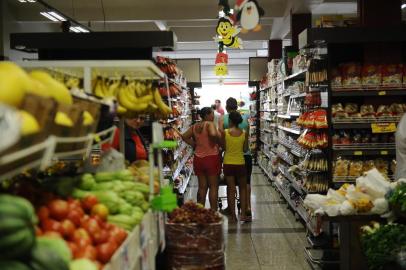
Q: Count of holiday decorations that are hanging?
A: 3